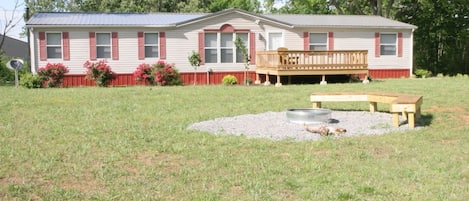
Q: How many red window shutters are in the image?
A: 12